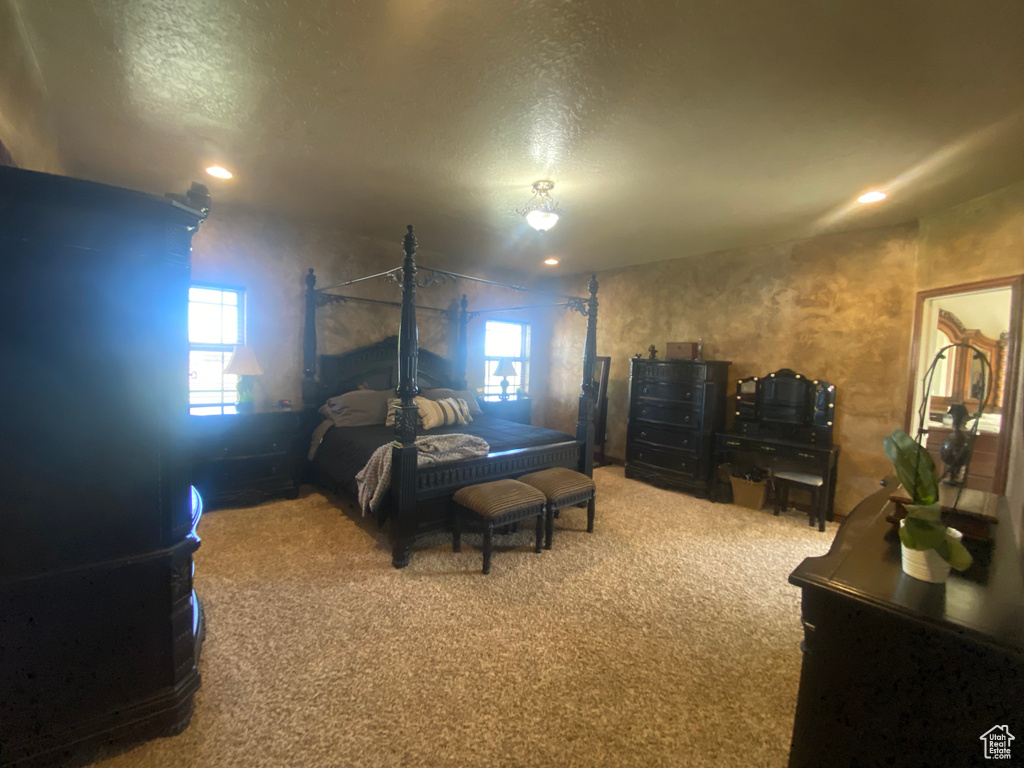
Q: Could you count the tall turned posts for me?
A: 4